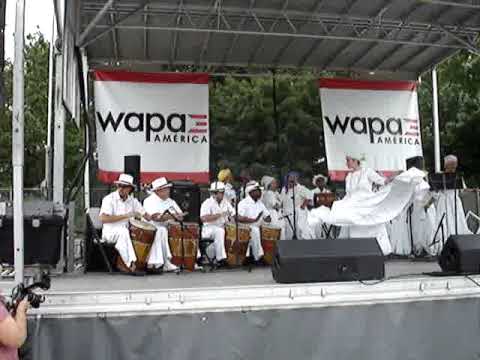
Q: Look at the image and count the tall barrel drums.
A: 4